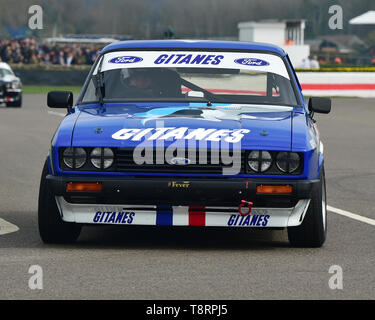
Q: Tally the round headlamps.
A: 4